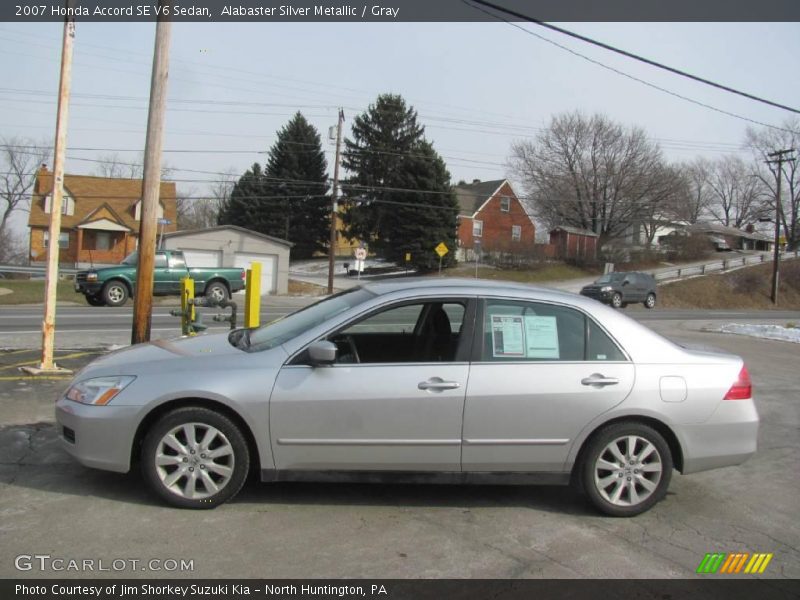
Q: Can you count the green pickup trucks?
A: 1